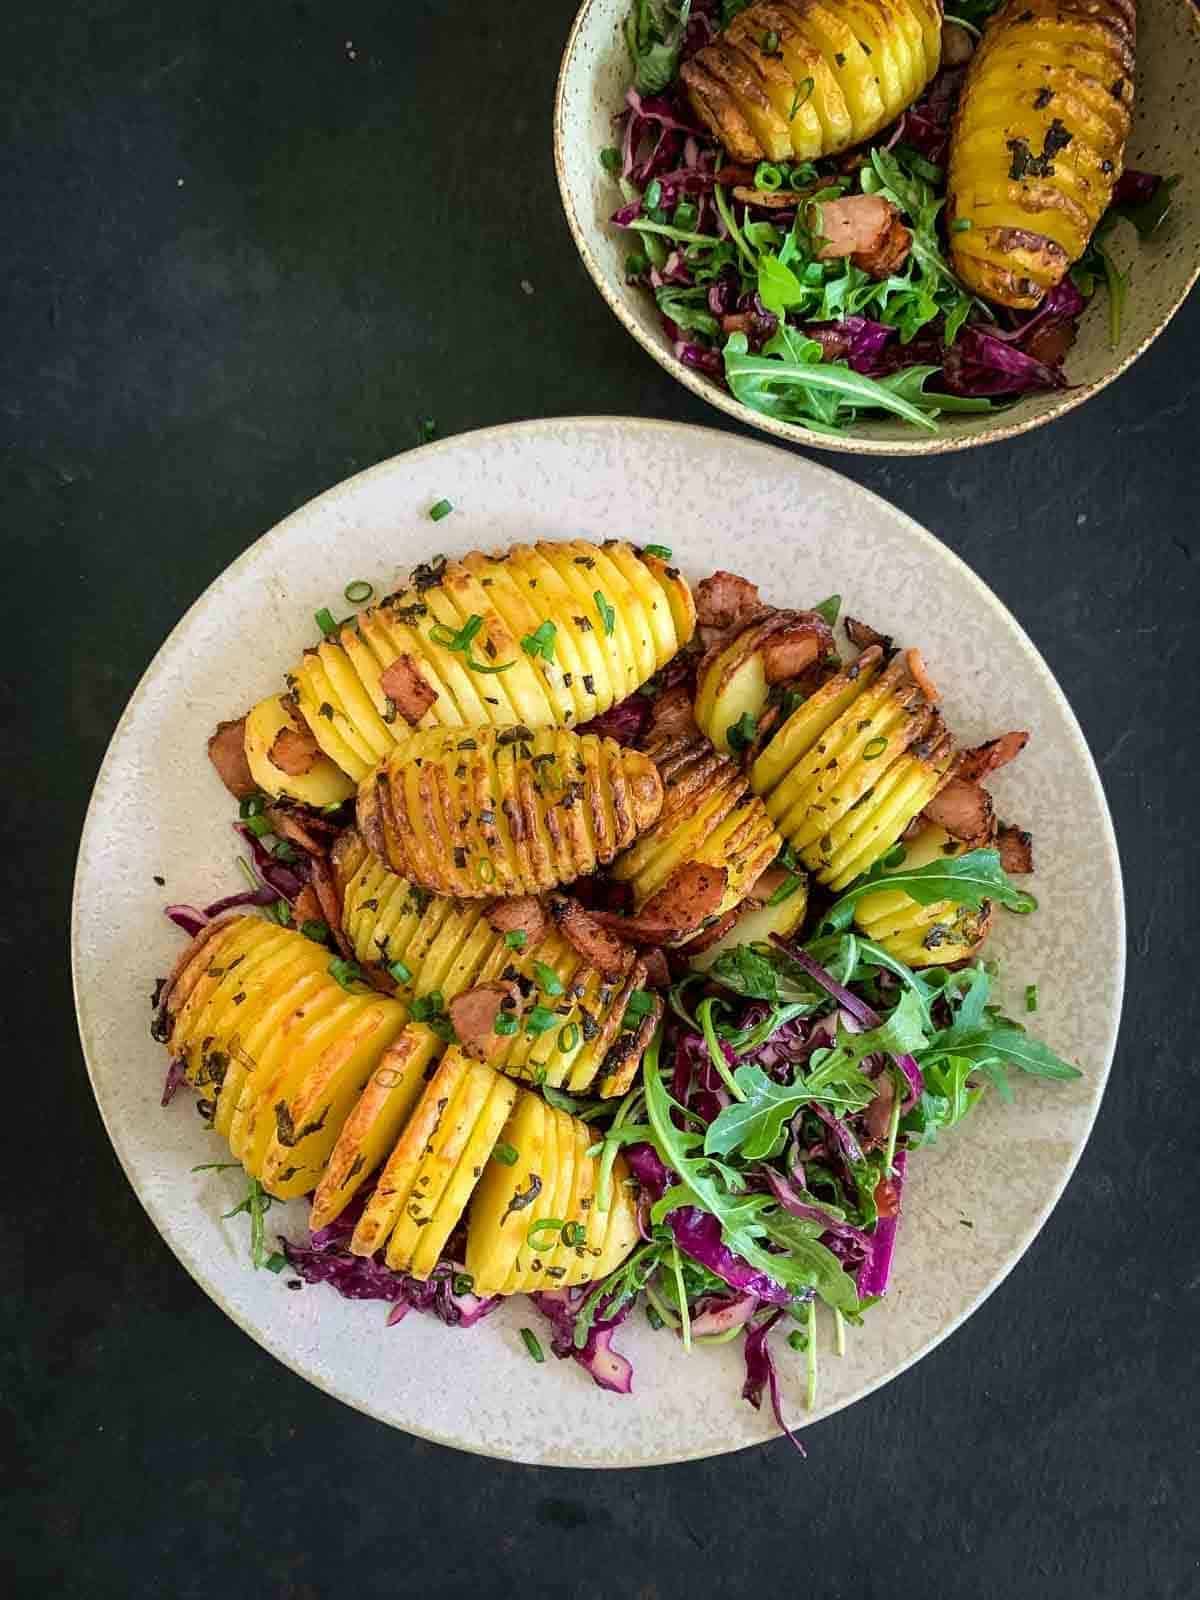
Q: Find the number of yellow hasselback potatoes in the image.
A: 8